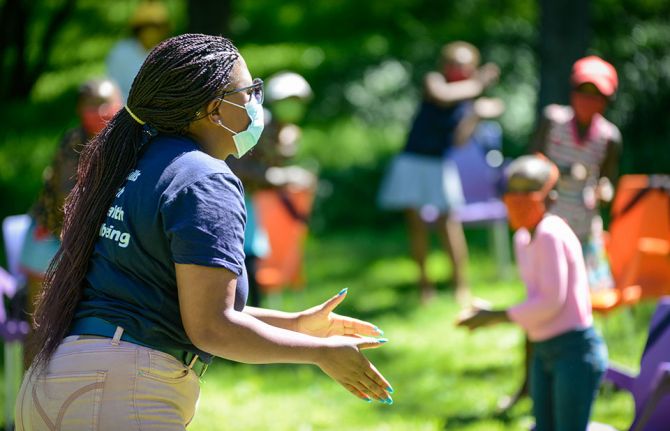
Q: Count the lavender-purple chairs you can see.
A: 3